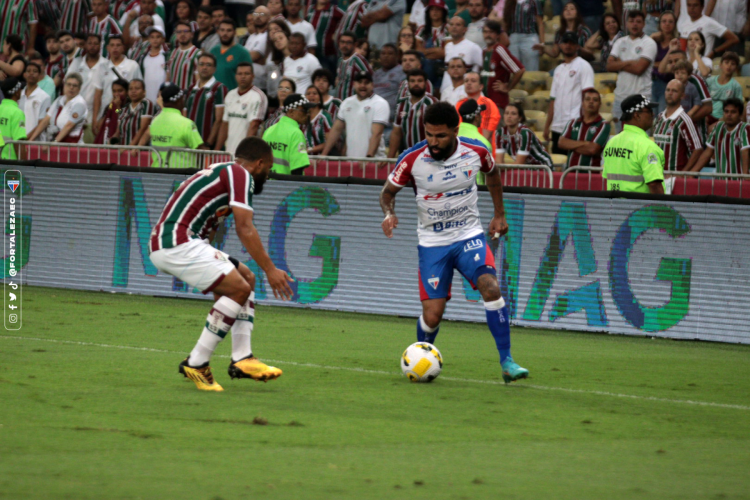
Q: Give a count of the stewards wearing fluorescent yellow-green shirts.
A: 5